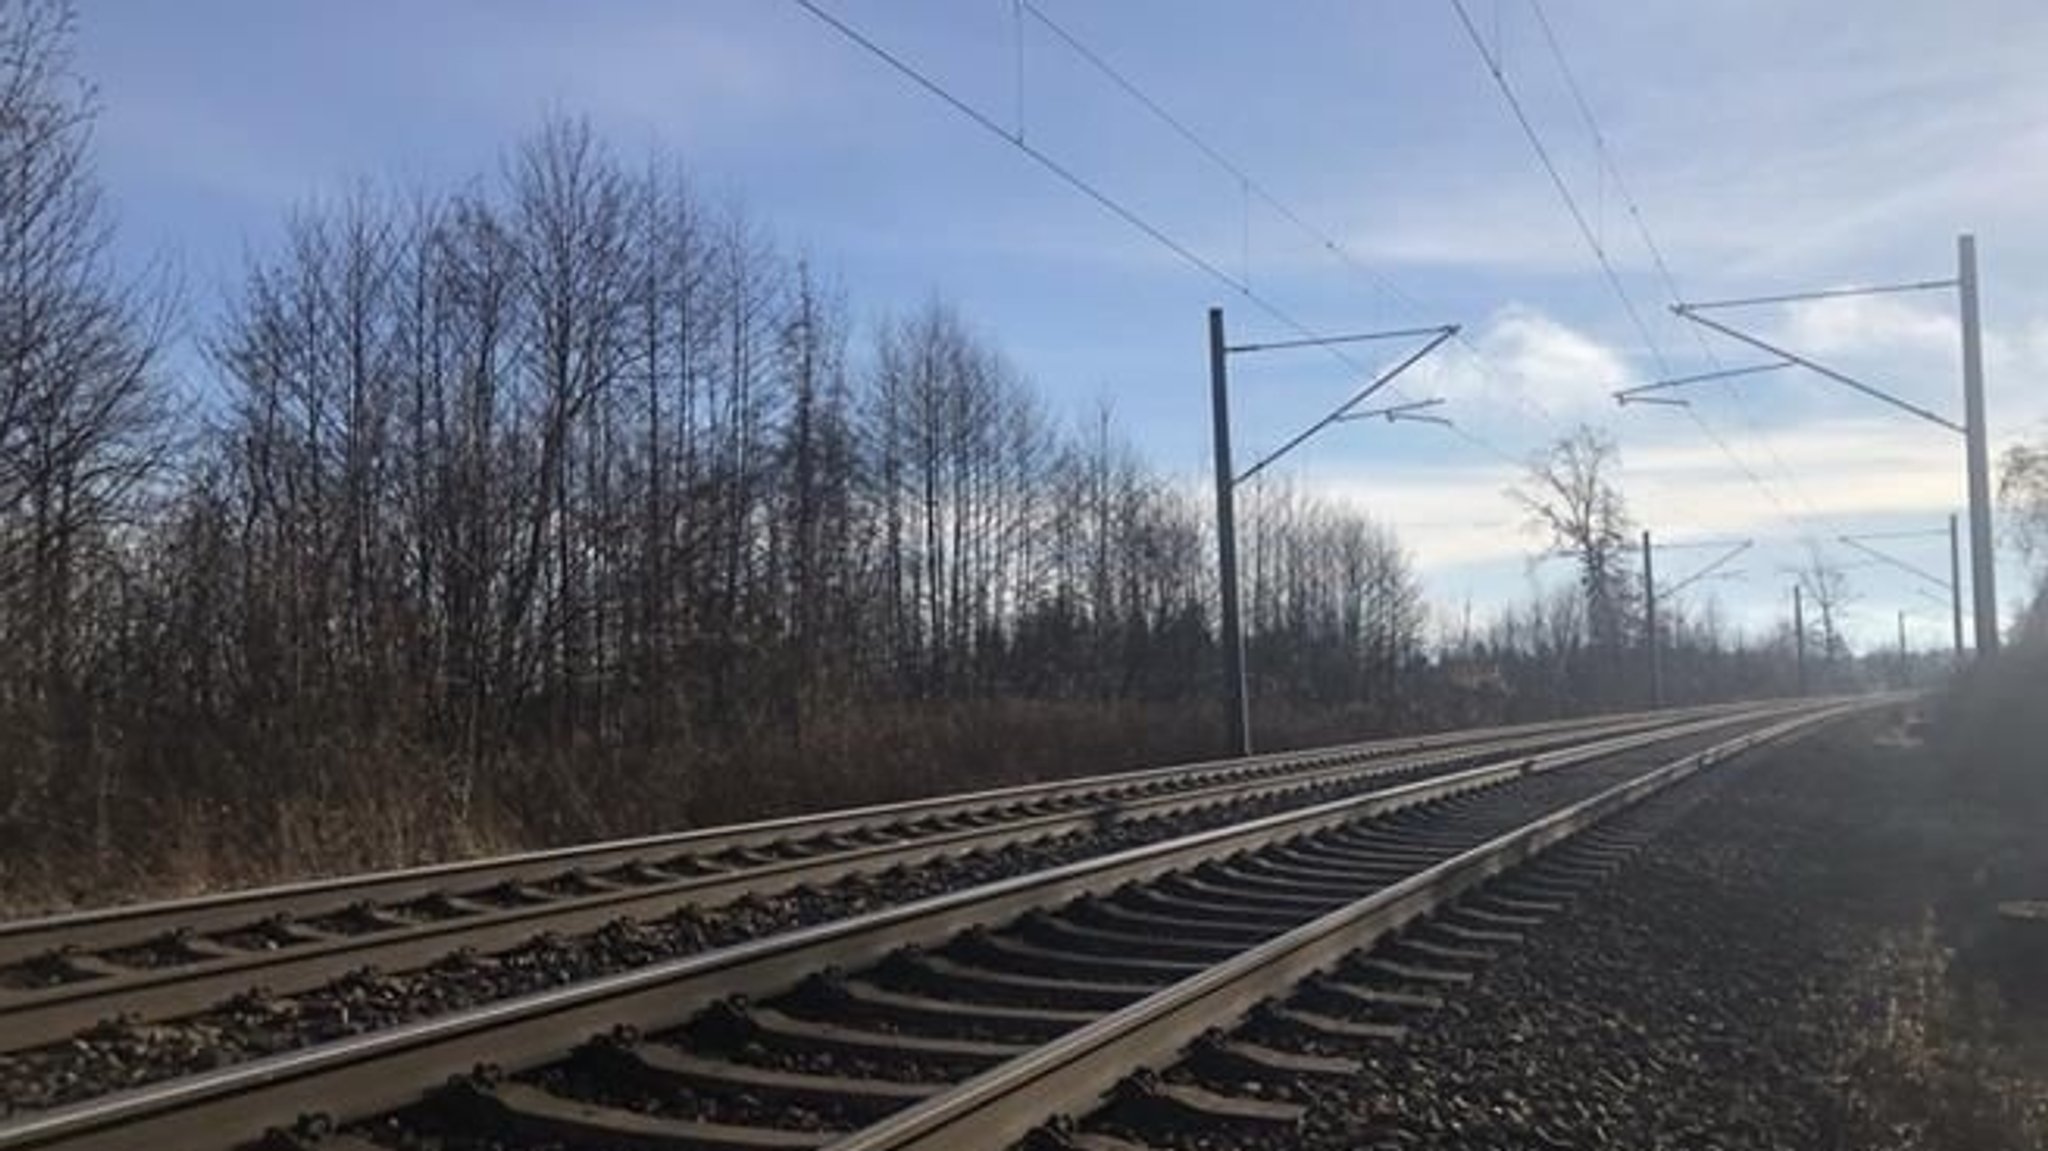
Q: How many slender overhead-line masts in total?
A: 6